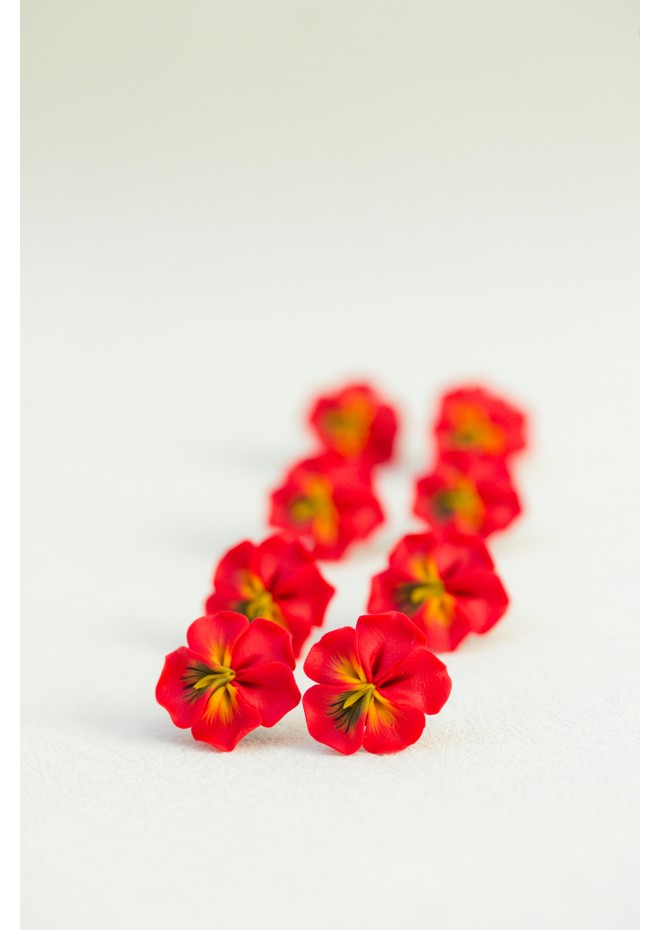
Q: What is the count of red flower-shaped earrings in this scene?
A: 8